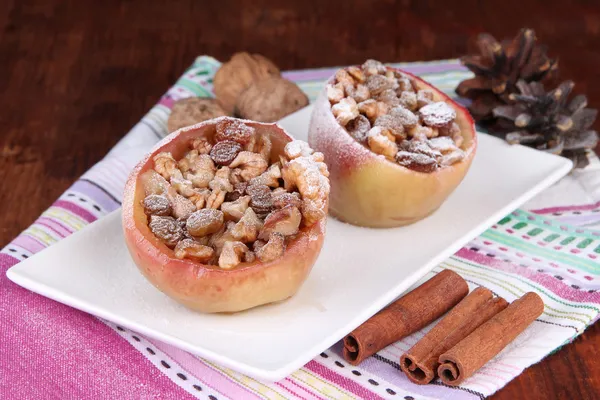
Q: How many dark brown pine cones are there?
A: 2